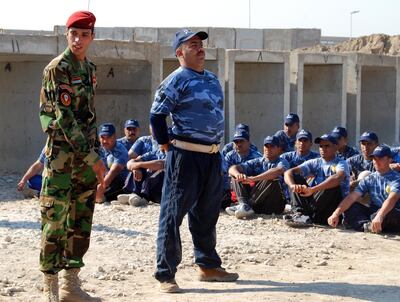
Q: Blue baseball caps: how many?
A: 12